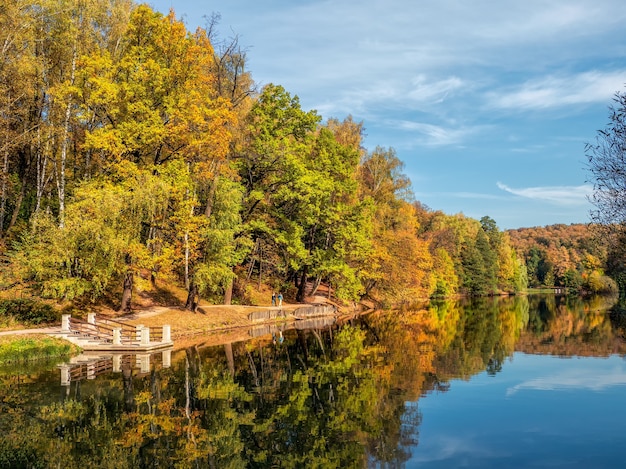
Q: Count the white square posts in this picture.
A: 6